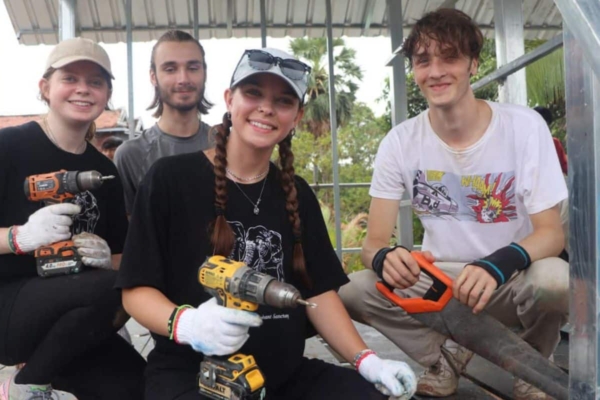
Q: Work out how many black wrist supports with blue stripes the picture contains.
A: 1